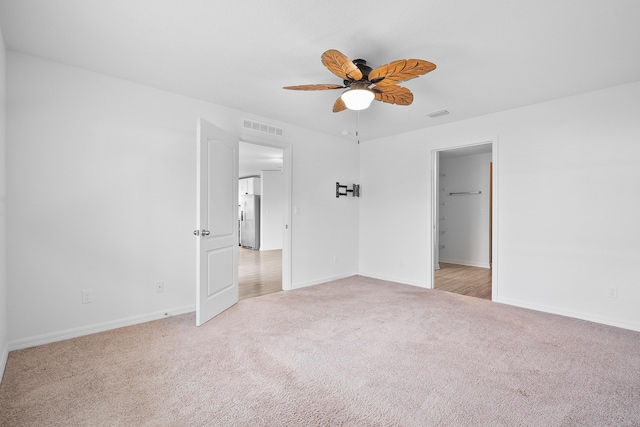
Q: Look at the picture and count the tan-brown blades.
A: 5